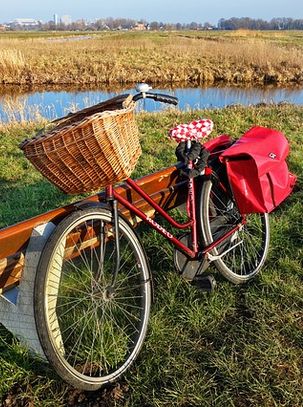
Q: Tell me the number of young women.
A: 0